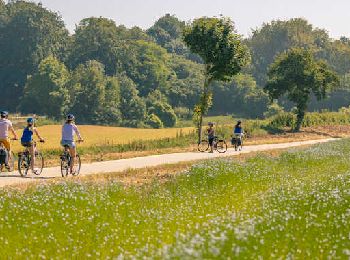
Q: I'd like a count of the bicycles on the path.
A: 5